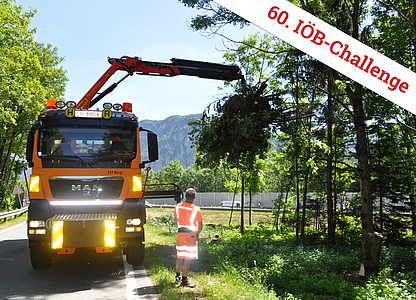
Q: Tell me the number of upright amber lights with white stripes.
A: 4